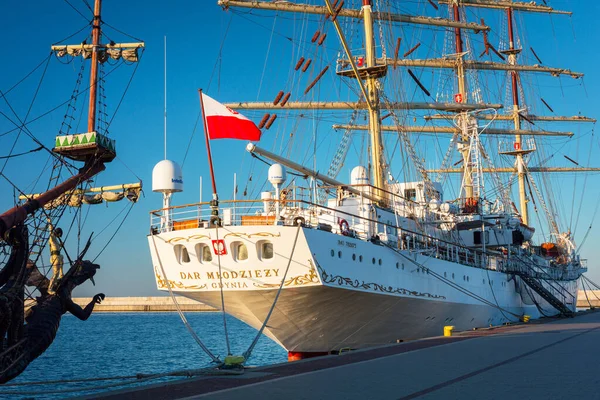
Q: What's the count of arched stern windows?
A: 4